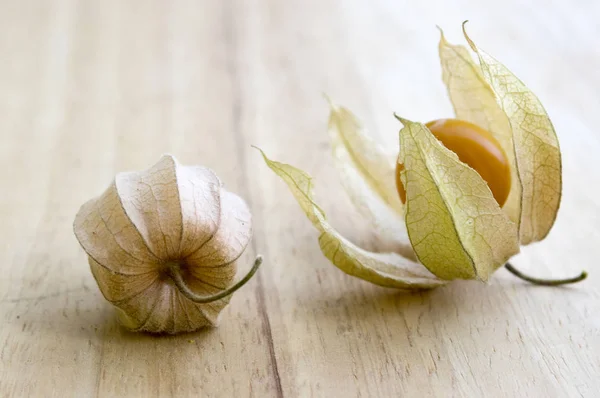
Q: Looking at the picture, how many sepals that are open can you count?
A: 5